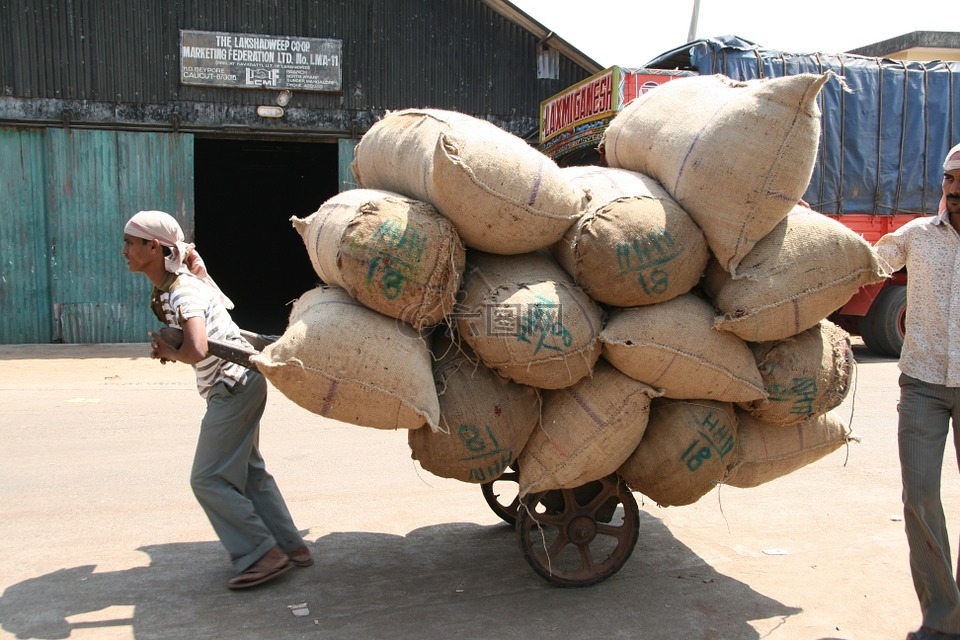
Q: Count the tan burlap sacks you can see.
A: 13